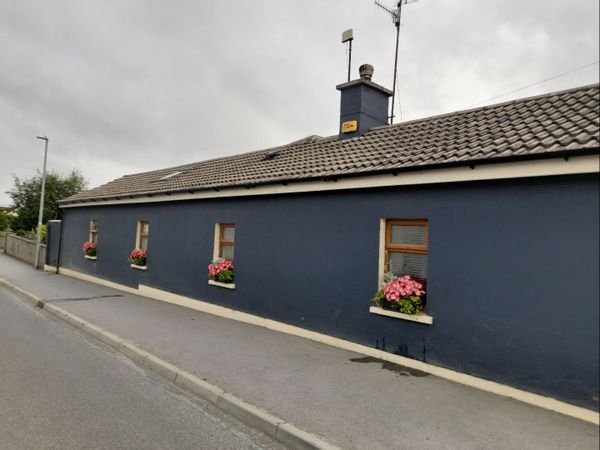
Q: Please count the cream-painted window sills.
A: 4